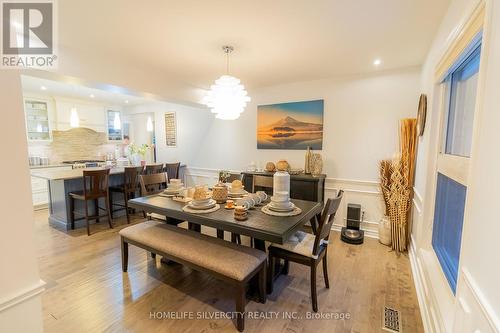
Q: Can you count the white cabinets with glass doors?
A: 2